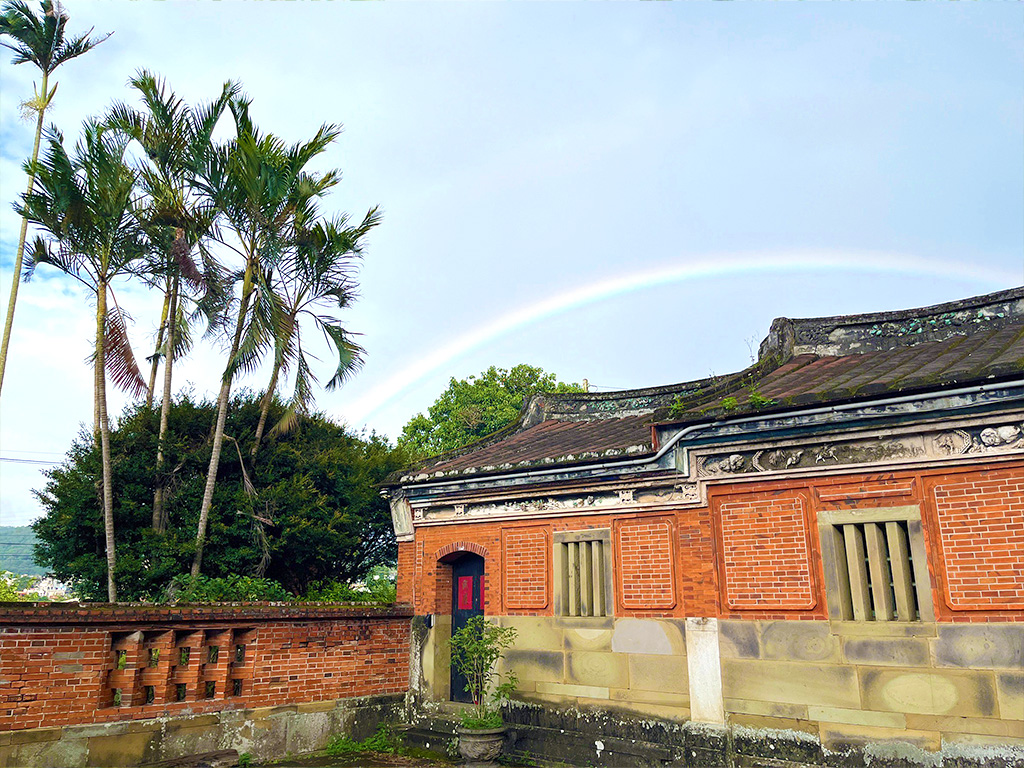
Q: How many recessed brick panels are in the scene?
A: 4